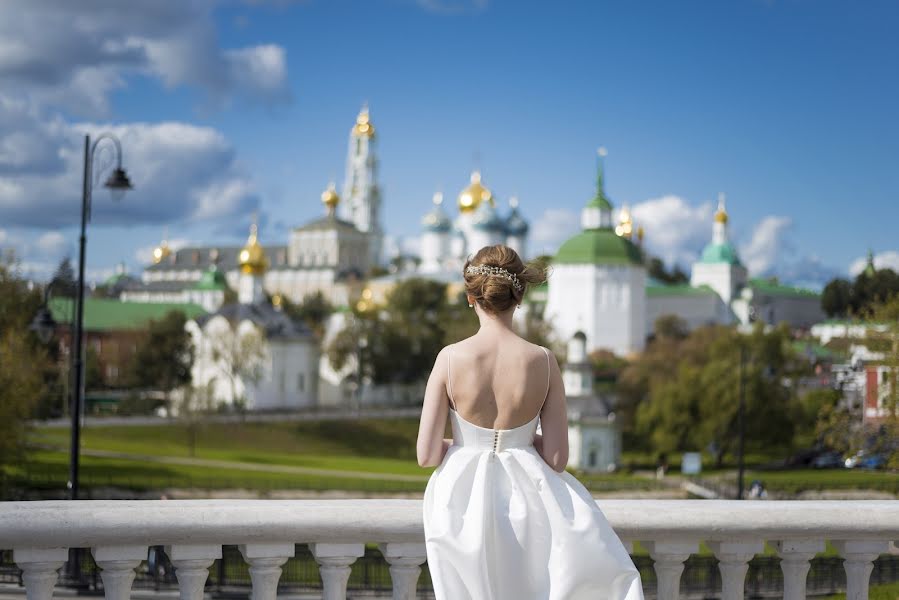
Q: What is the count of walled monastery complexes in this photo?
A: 1